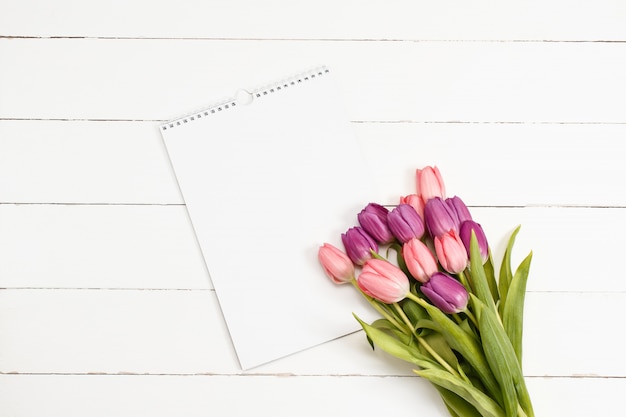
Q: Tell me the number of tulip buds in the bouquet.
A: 13